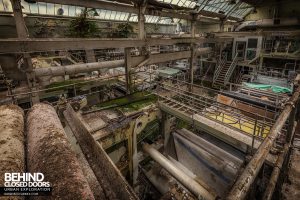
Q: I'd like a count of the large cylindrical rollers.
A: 2